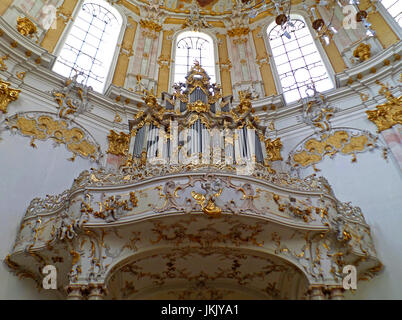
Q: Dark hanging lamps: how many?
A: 3